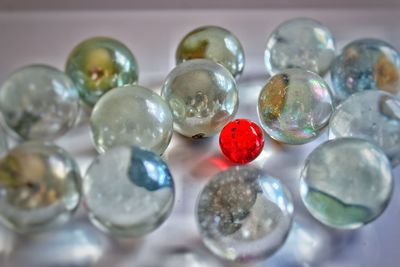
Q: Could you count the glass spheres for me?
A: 14